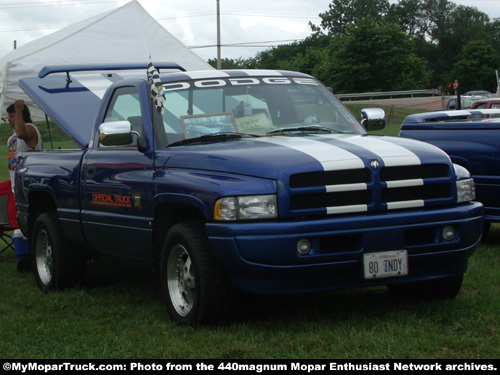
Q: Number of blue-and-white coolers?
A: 1